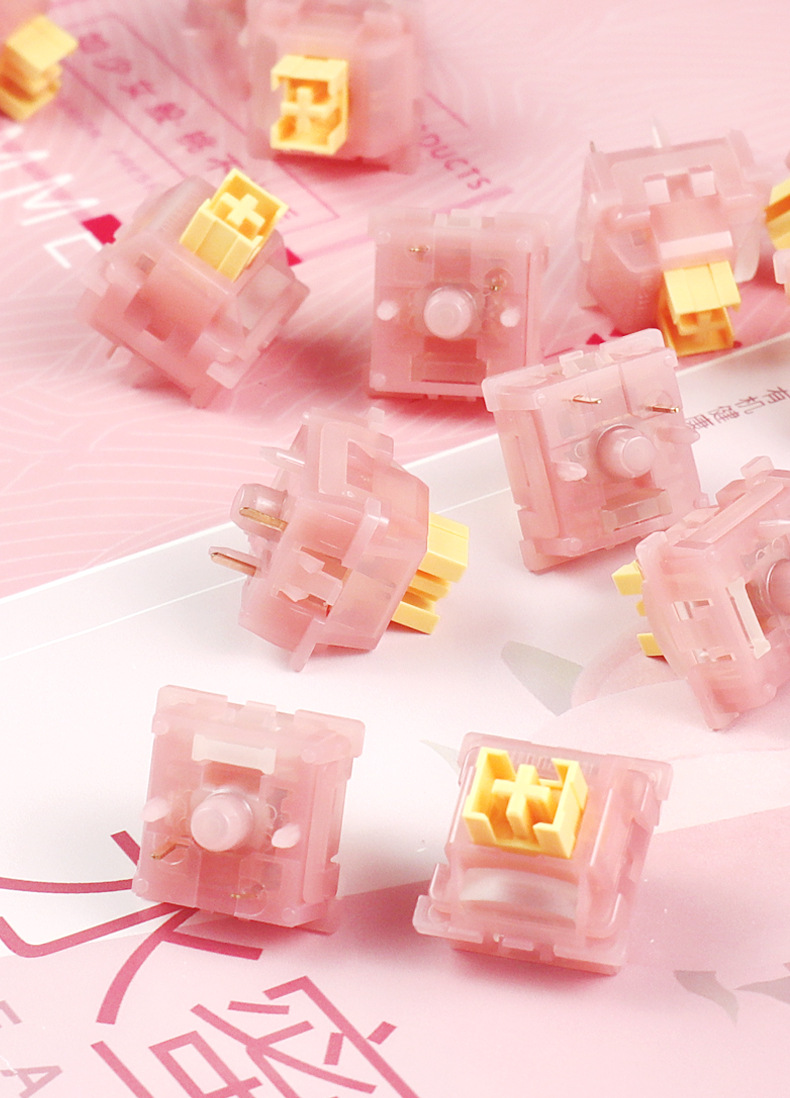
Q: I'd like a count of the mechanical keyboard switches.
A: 11